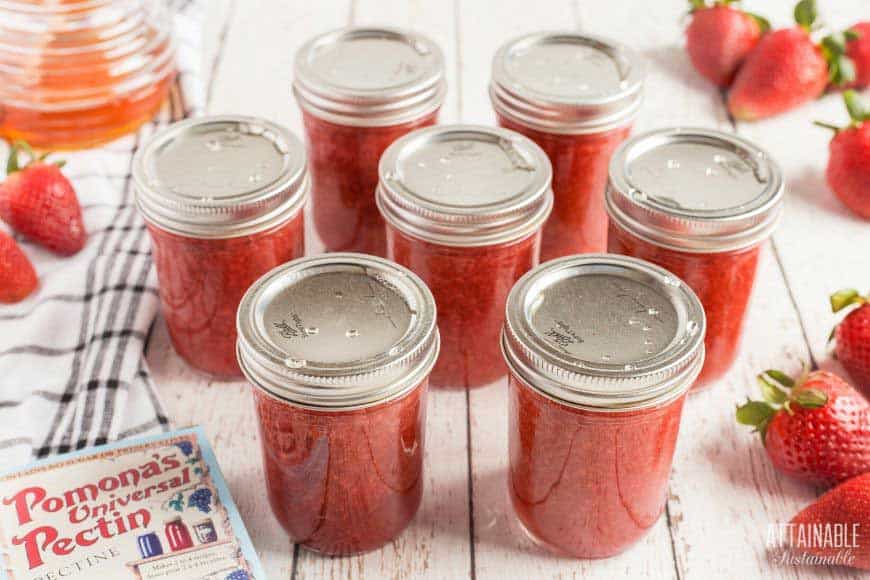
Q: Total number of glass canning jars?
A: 7